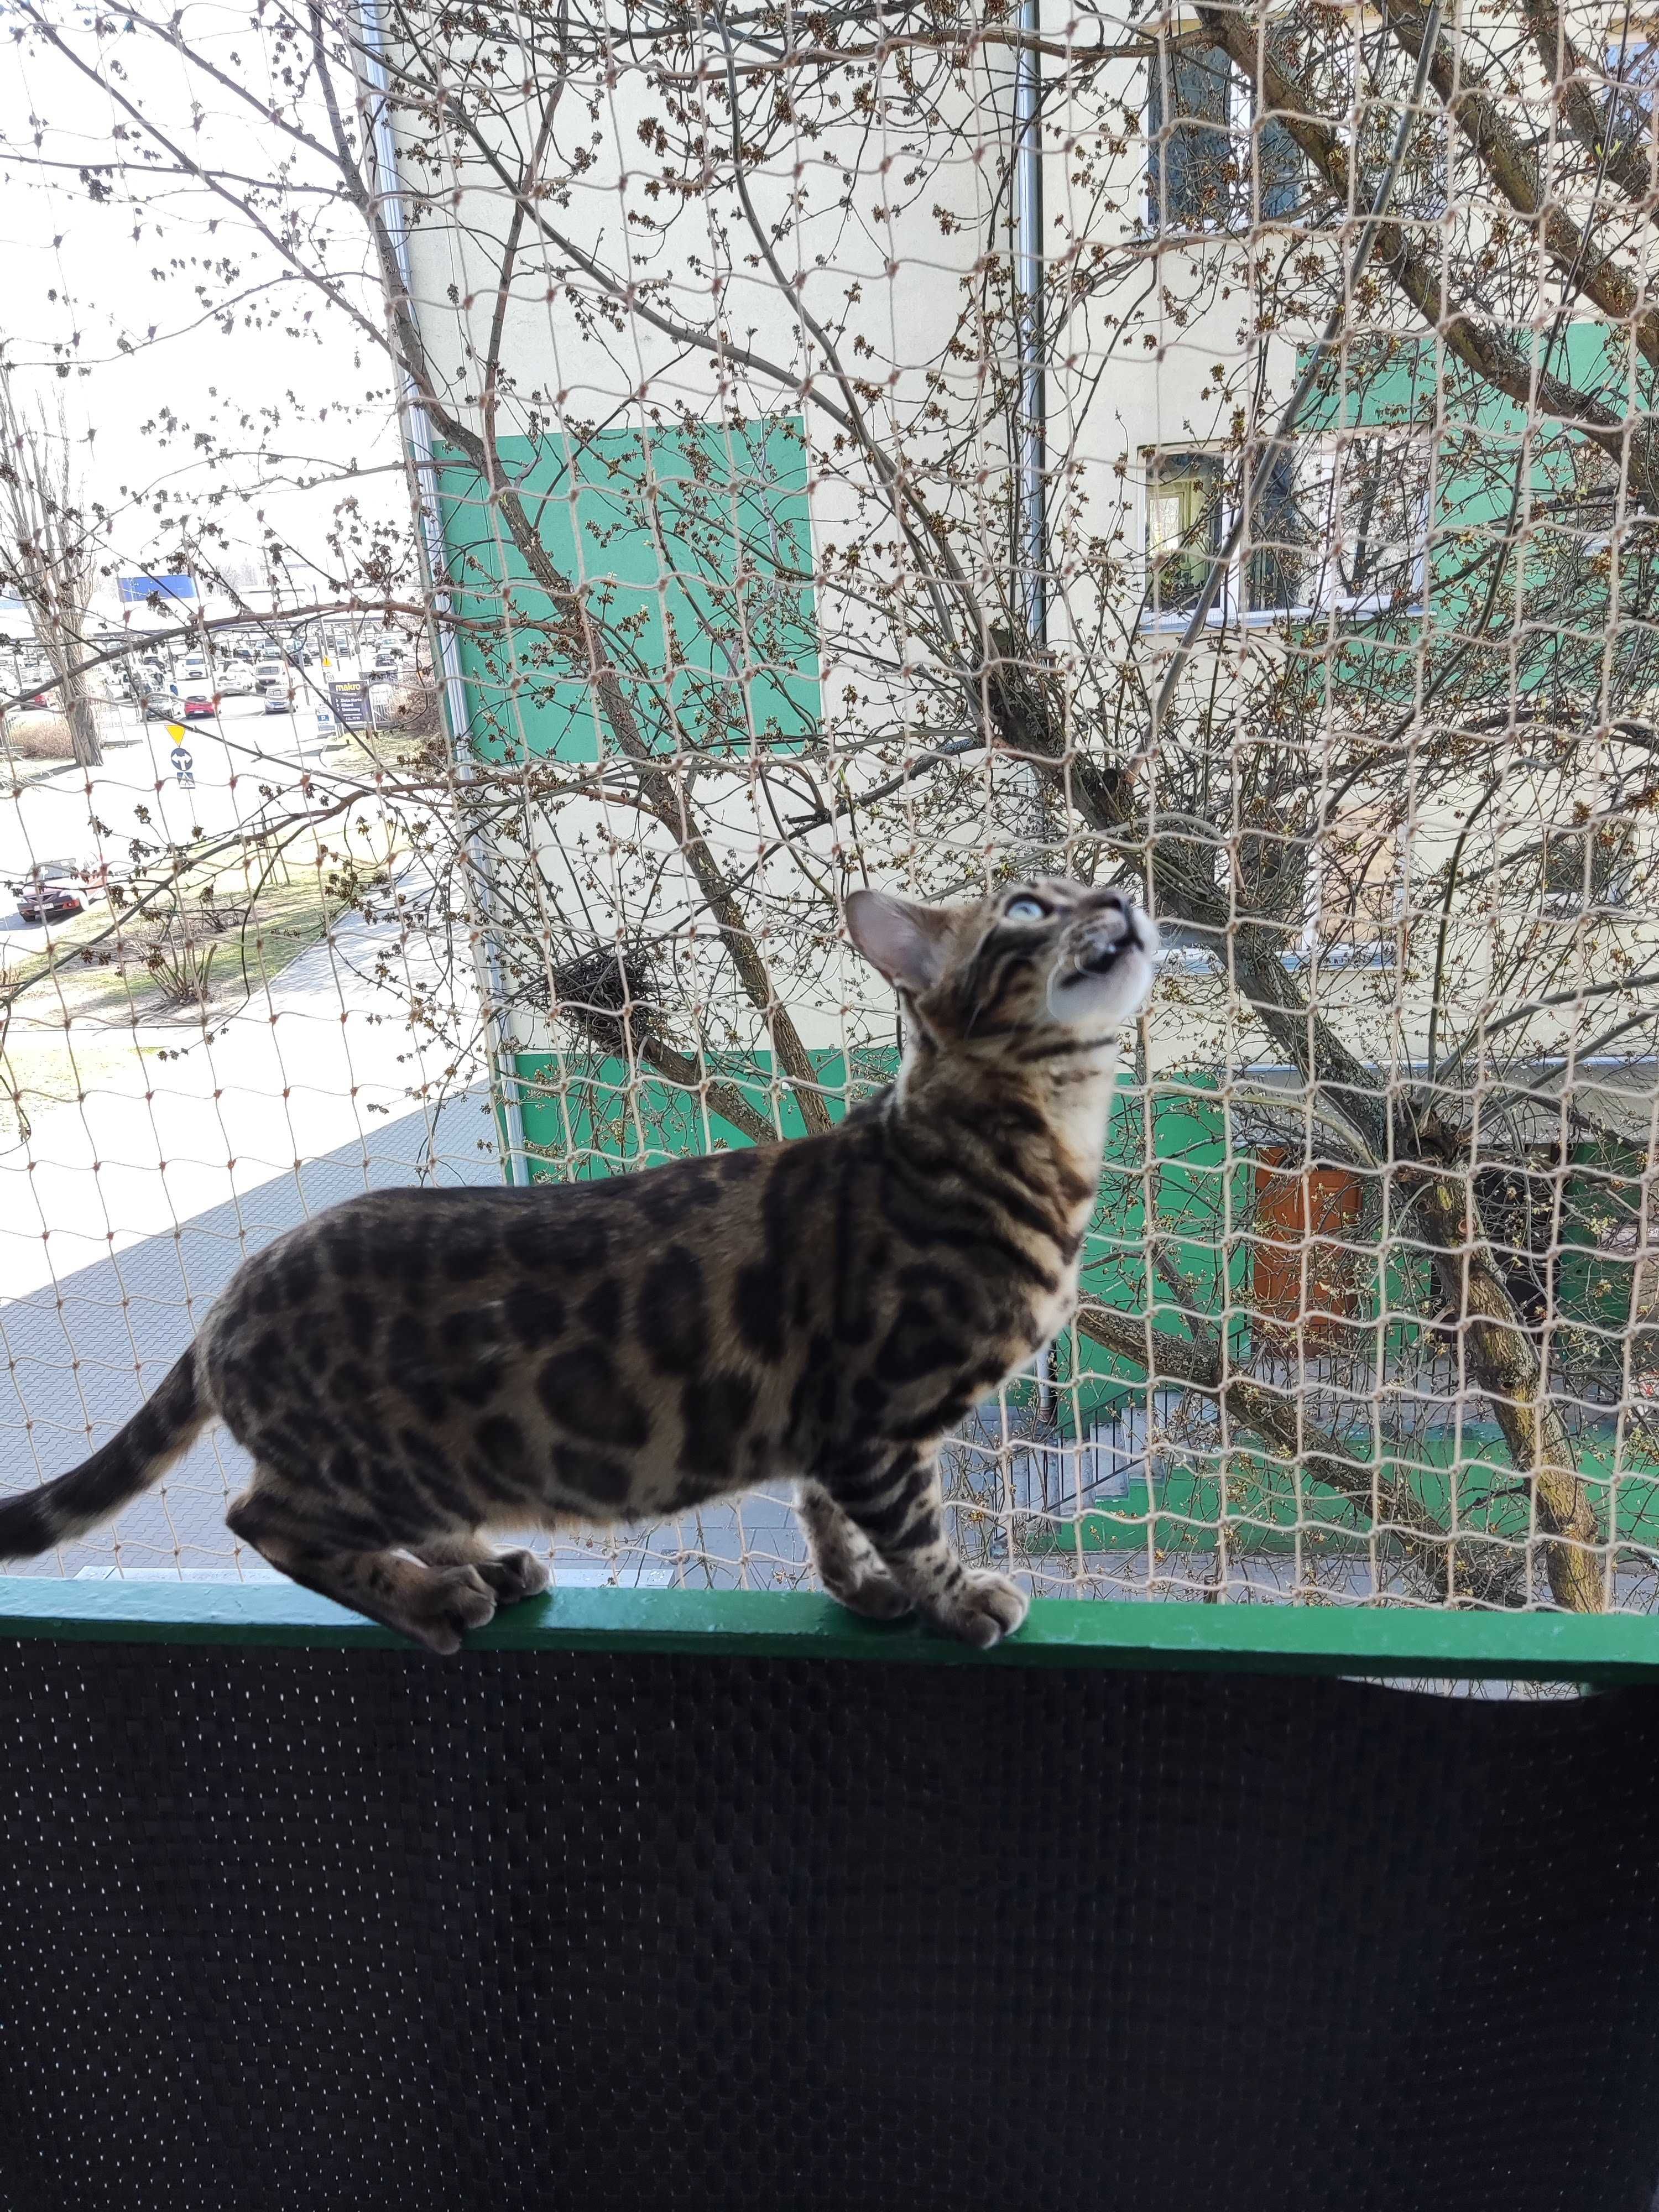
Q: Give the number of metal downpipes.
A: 2